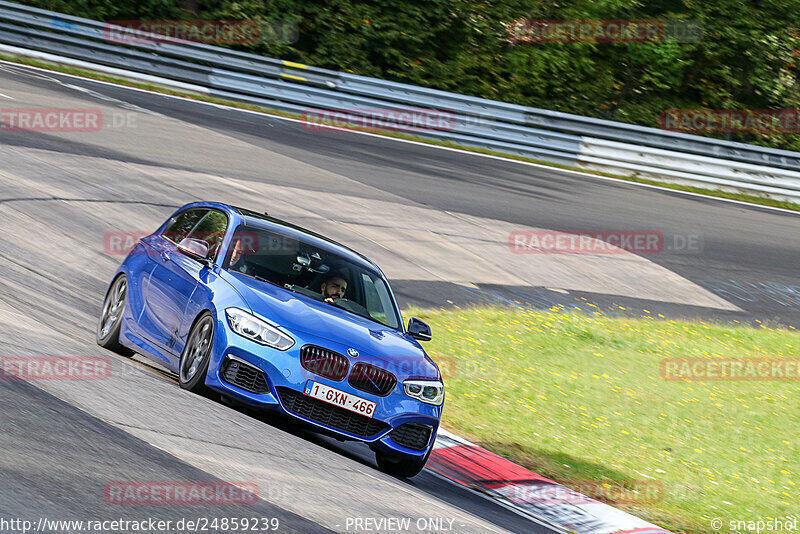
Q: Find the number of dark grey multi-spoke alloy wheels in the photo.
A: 2